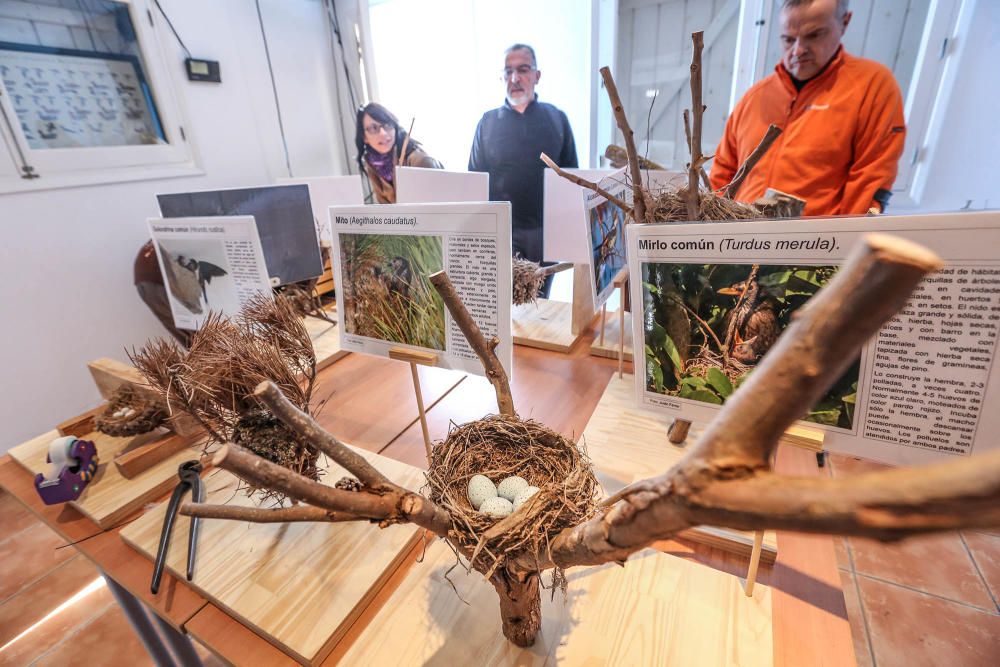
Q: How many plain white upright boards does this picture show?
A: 3